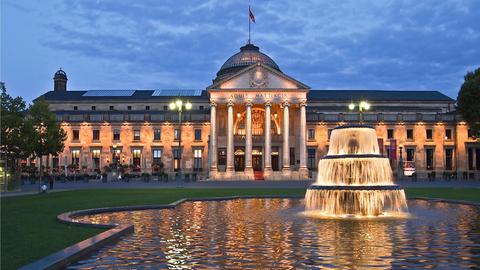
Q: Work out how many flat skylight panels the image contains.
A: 2